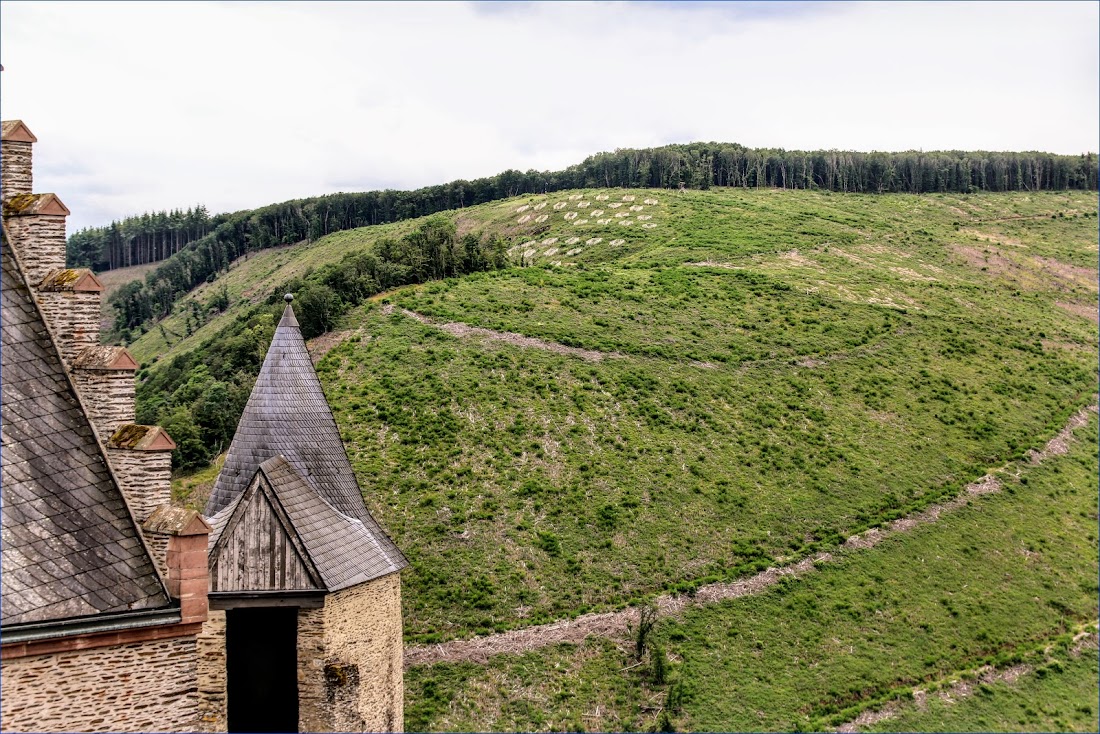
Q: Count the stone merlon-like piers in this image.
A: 6